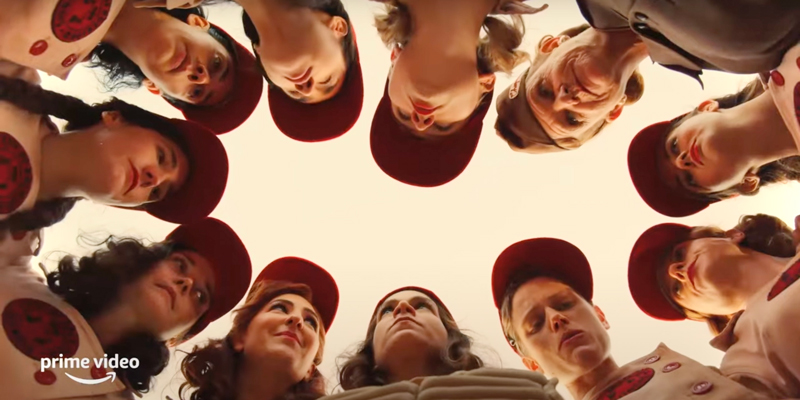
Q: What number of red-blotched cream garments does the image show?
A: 6